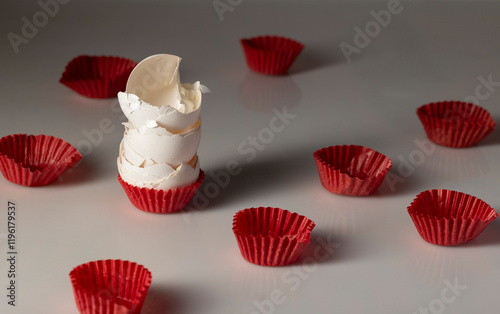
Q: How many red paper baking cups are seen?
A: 9